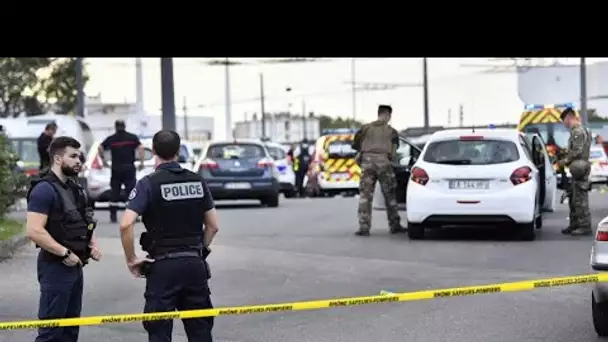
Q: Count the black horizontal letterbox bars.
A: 1